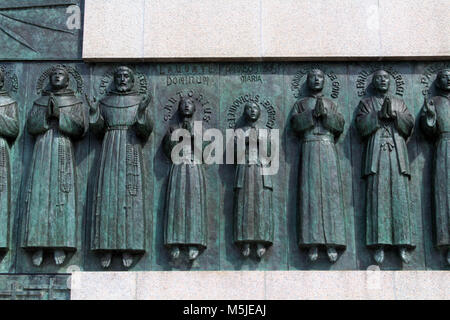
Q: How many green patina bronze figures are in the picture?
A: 8